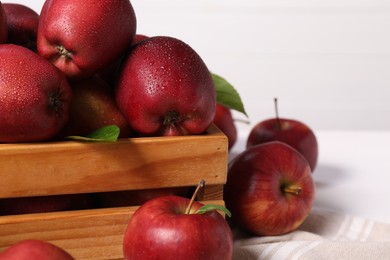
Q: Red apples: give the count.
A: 12